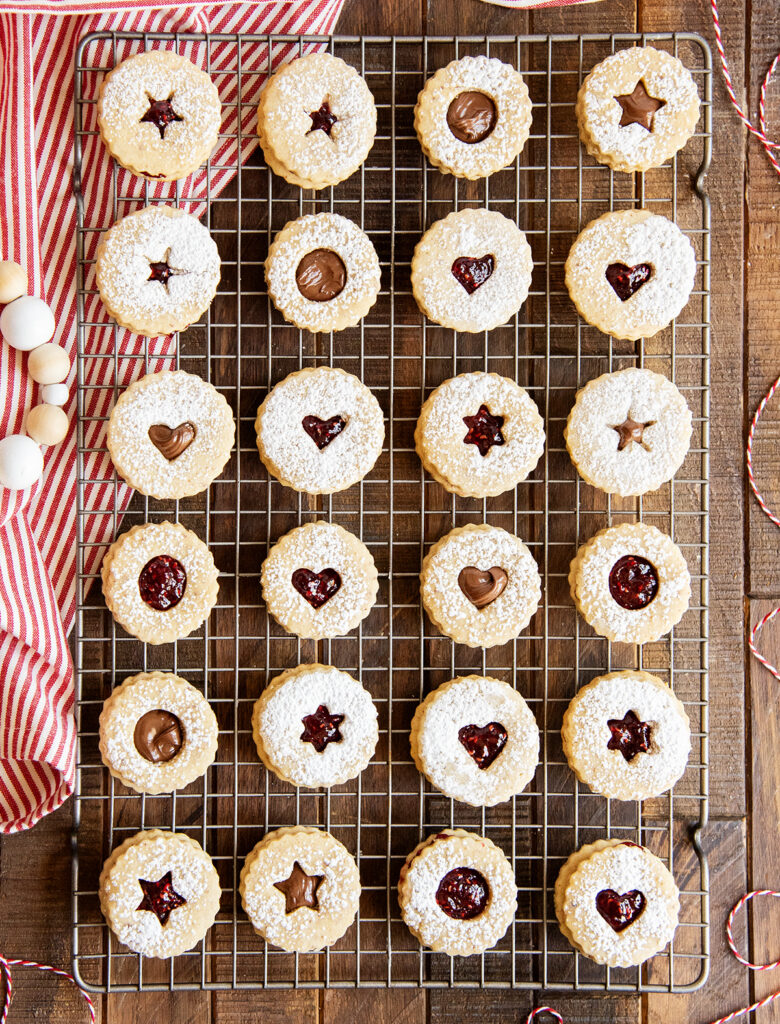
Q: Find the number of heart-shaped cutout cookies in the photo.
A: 8